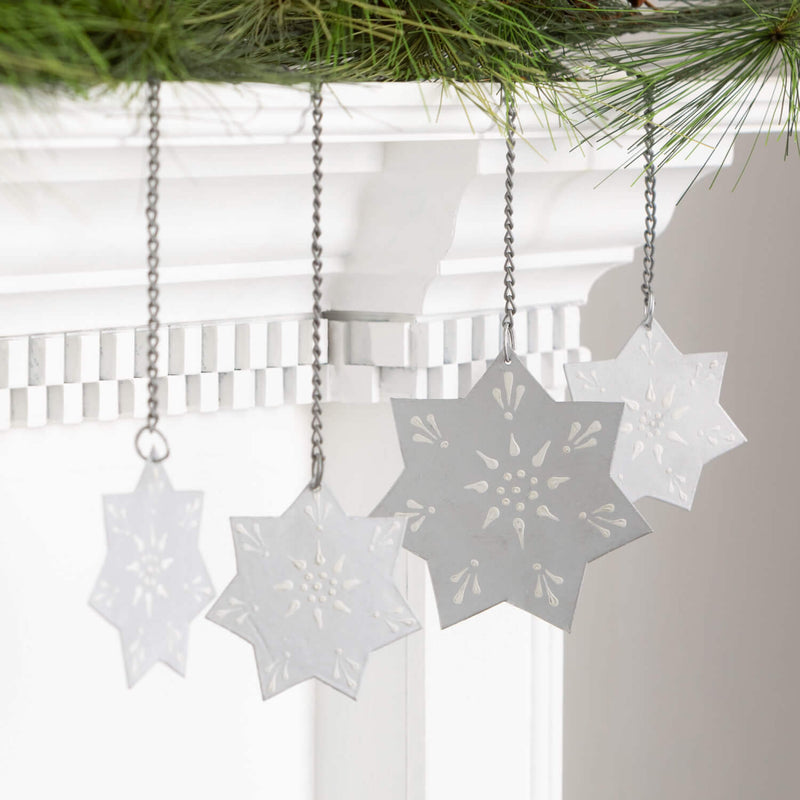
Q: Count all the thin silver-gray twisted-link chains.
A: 4